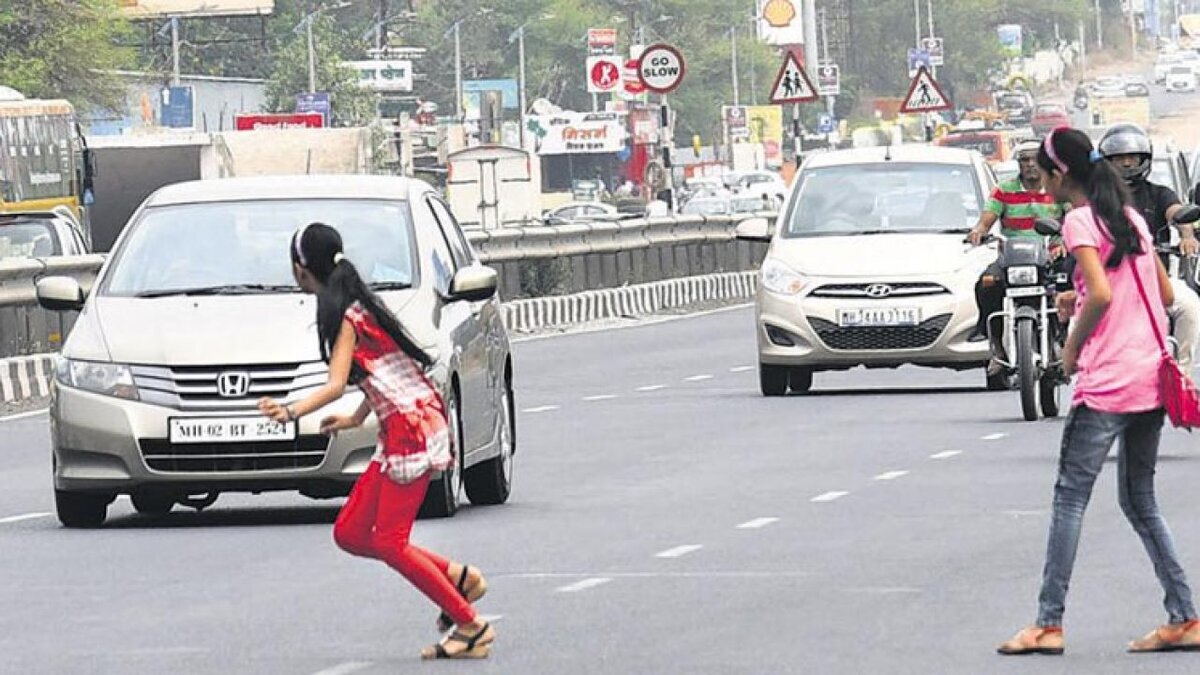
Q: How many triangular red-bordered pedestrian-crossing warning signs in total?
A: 2